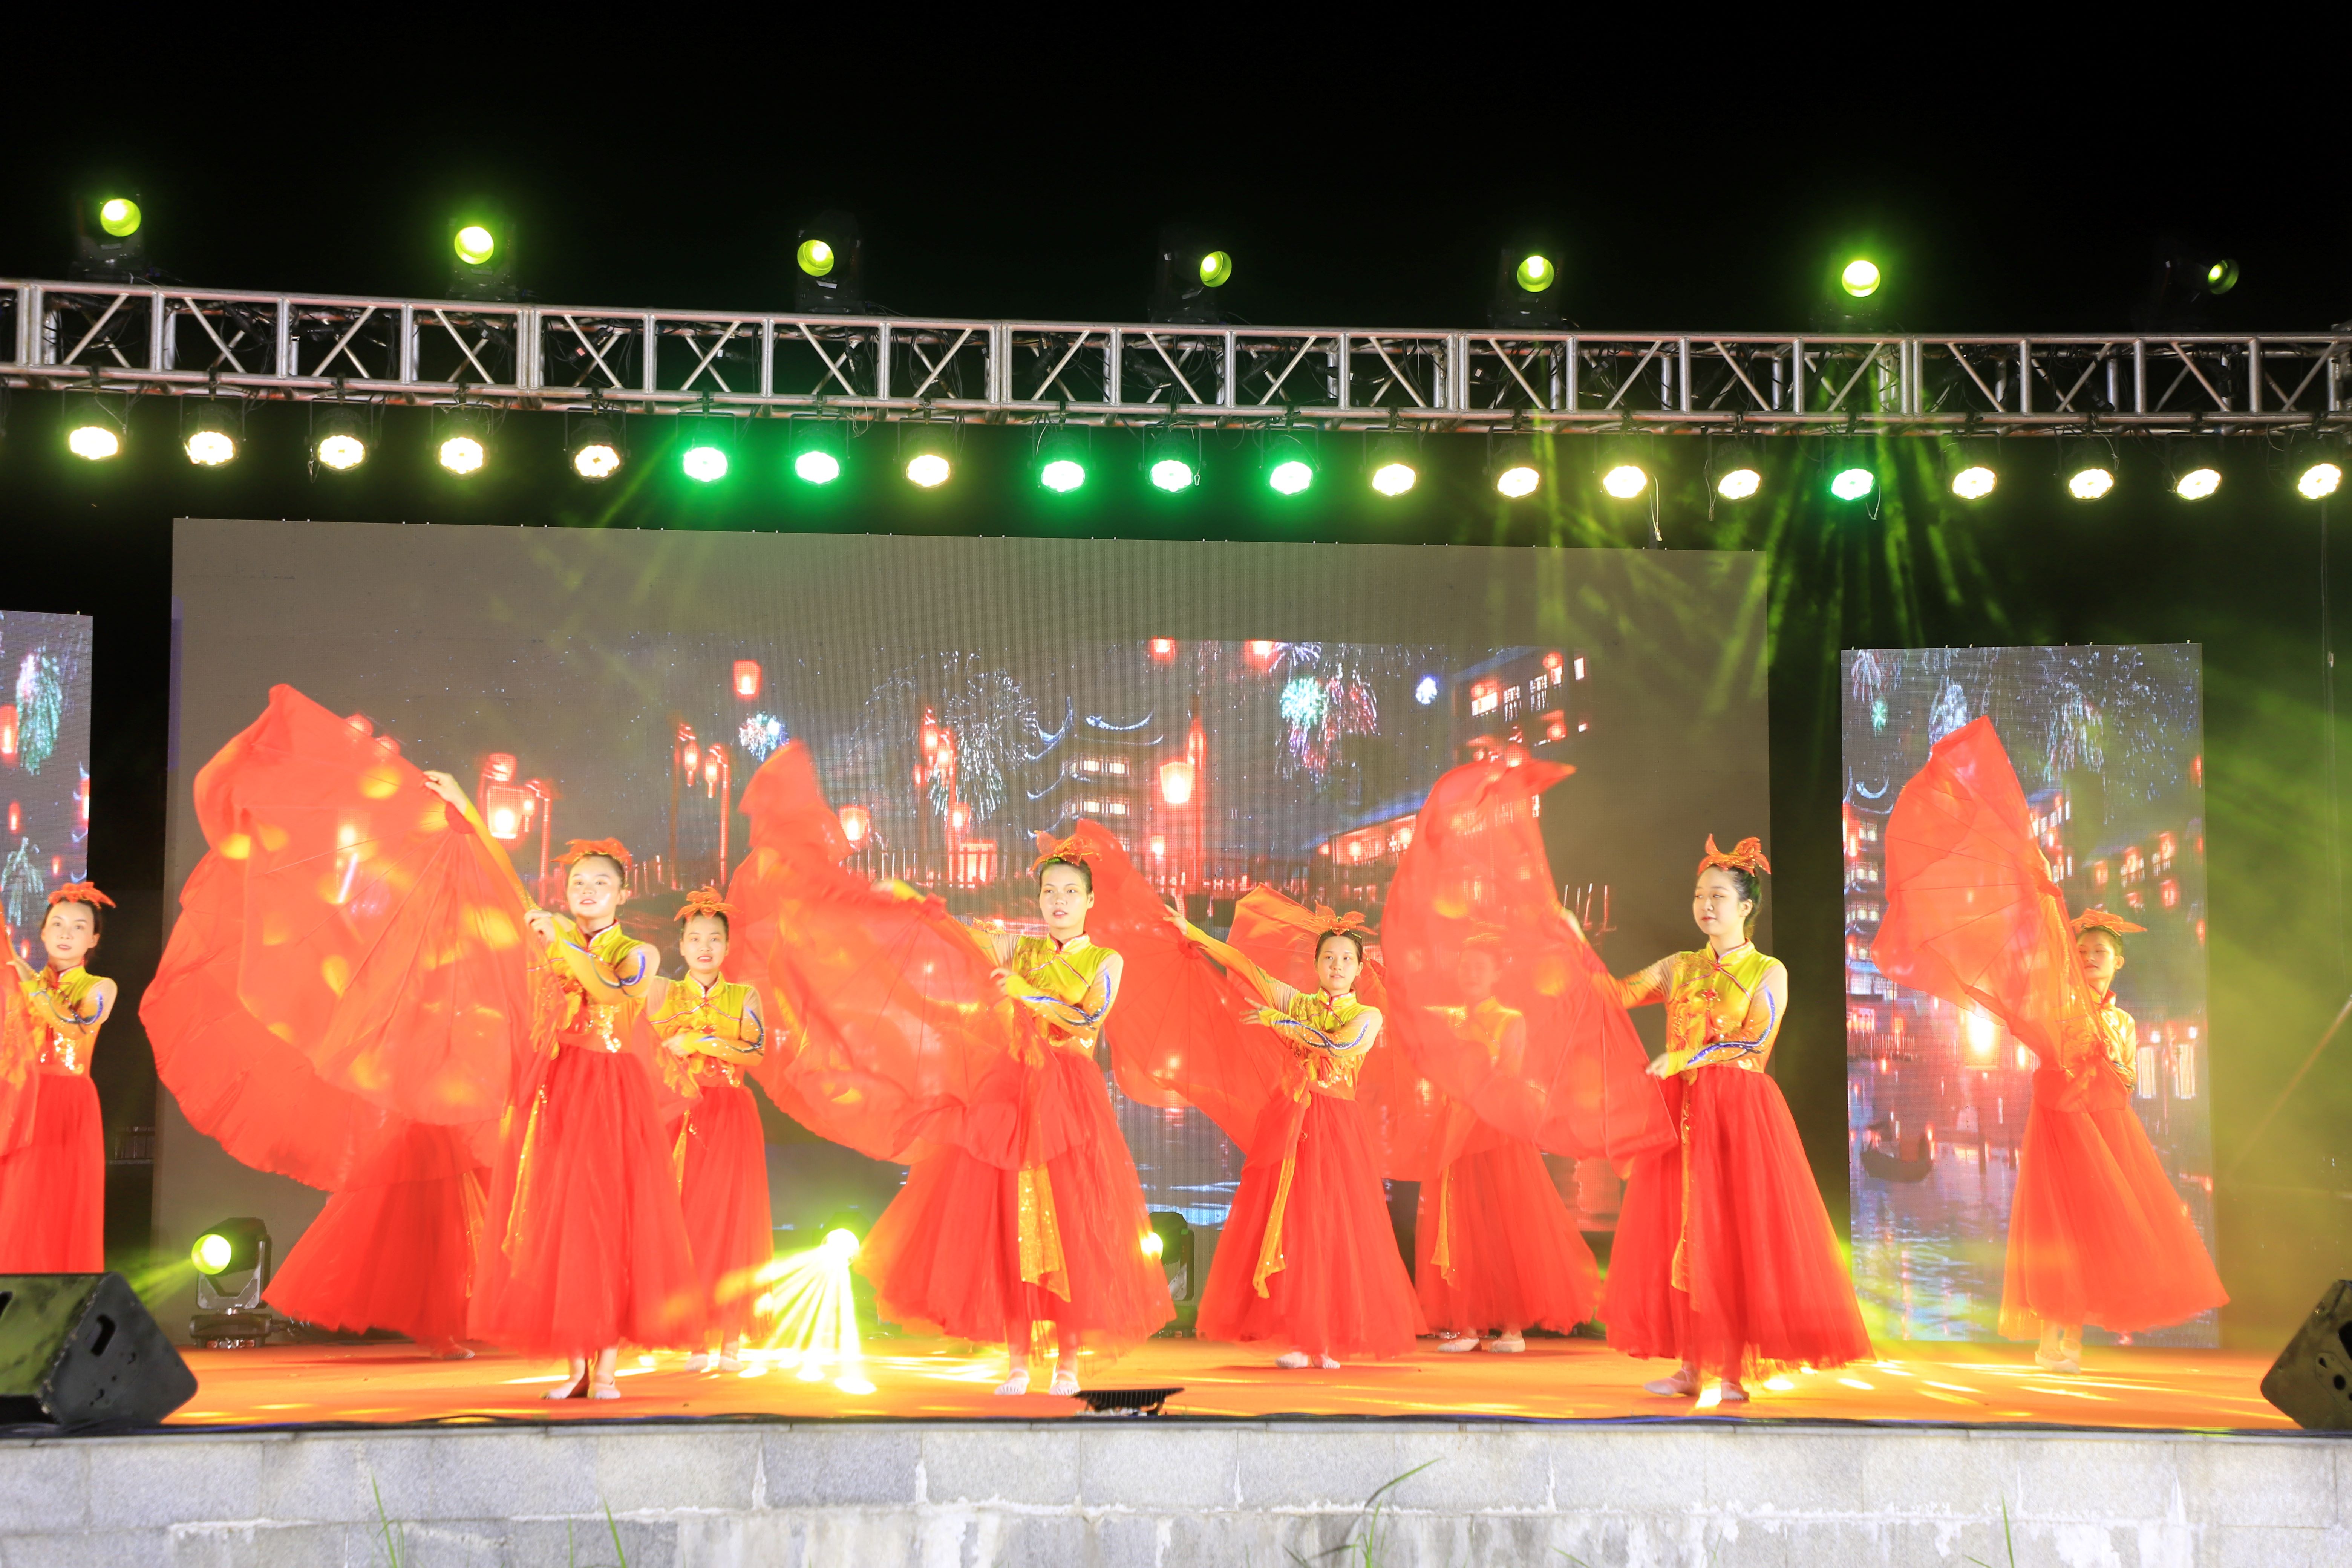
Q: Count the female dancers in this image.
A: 9